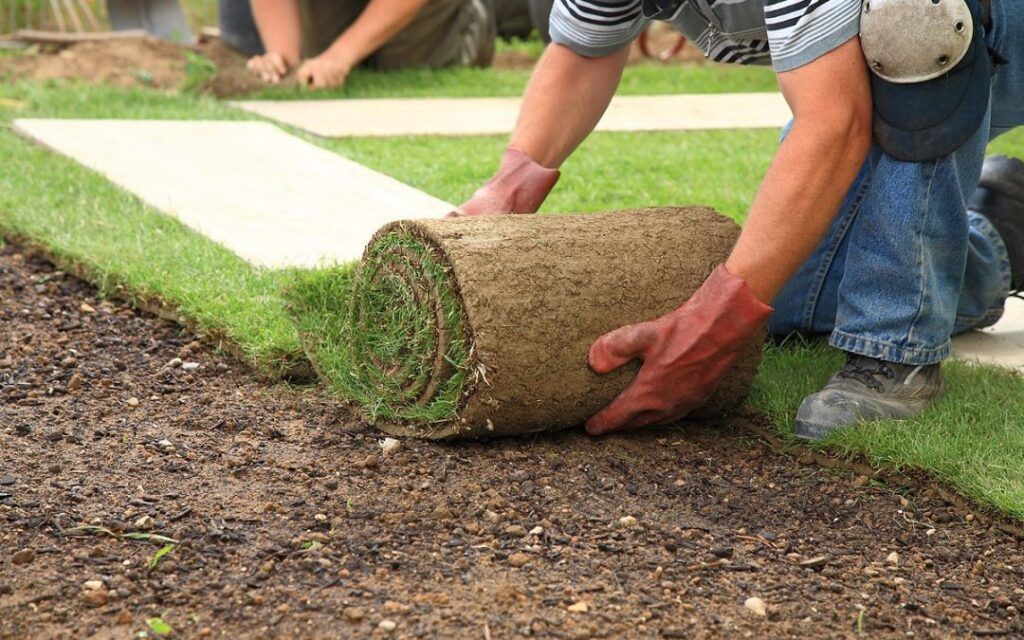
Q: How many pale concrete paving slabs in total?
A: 3